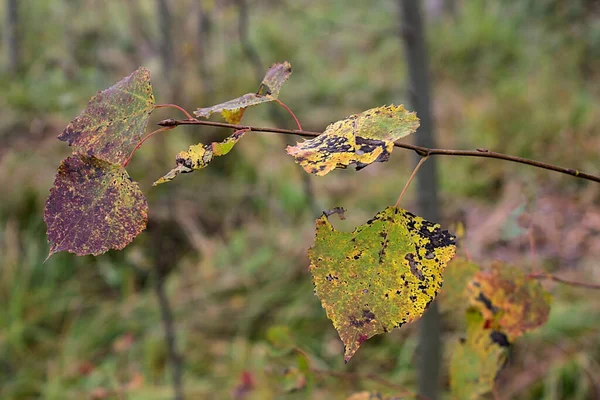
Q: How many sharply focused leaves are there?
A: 6